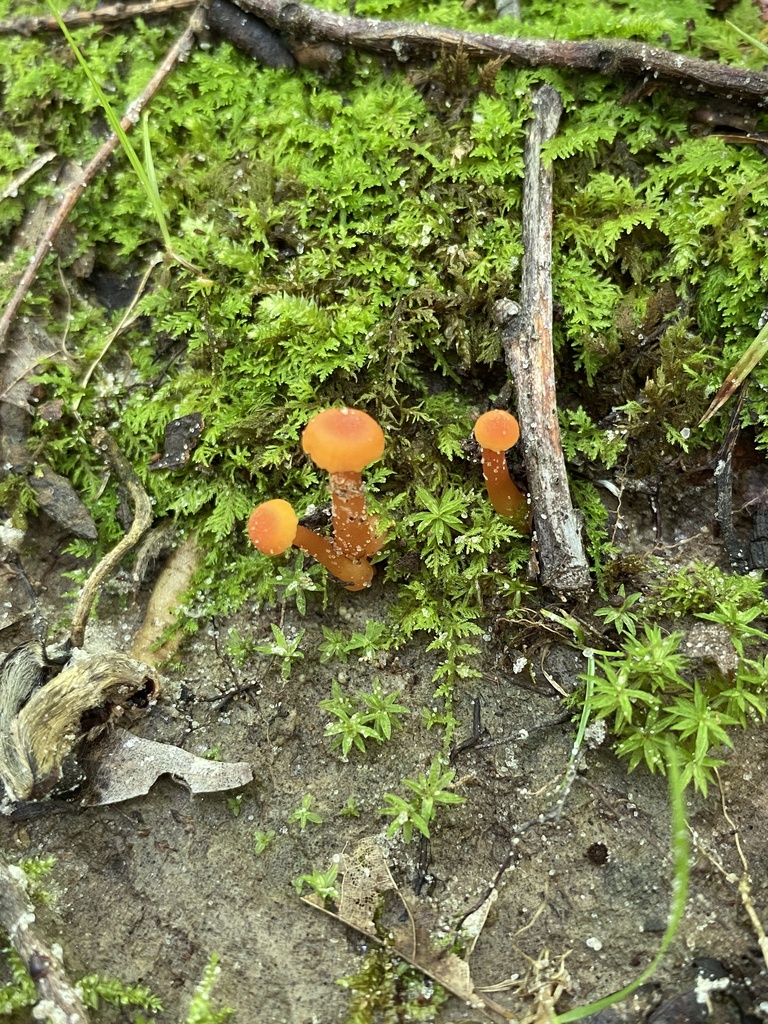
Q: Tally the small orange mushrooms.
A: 3